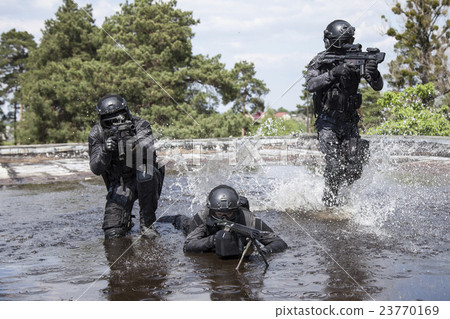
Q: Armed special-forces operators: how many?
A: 3